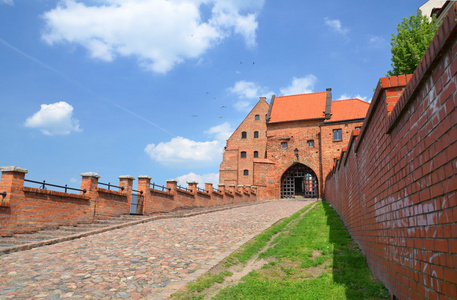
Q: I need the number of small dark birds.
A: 7